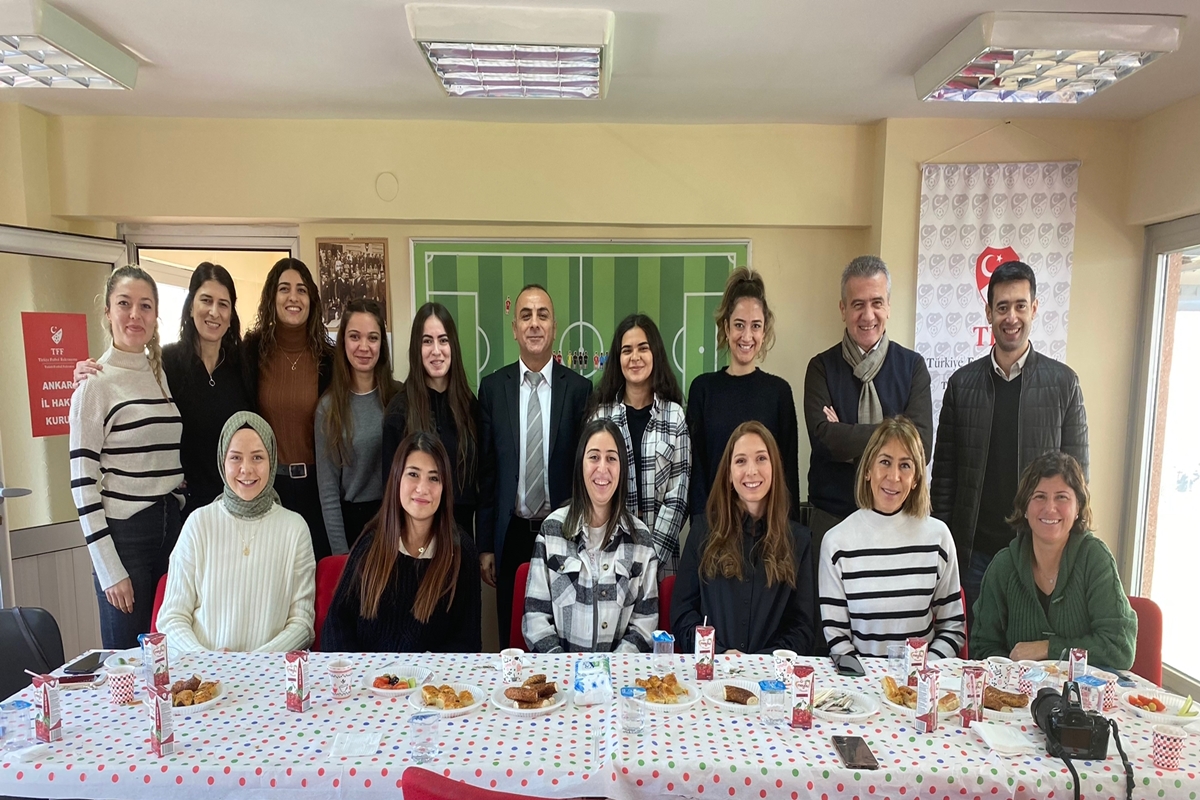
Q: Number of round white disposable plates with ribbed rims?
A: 12